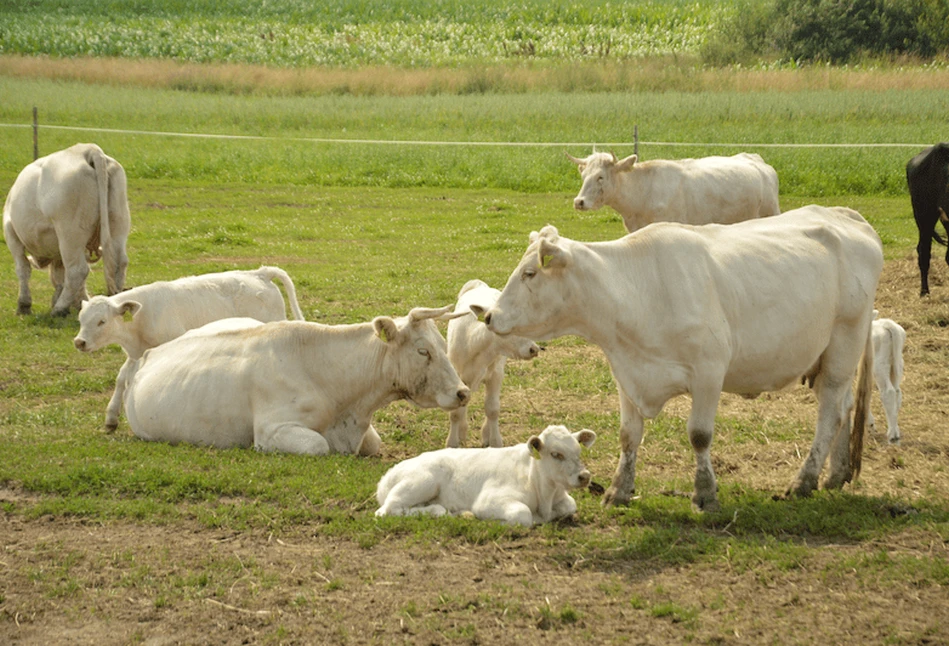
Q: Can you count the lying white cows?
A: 2